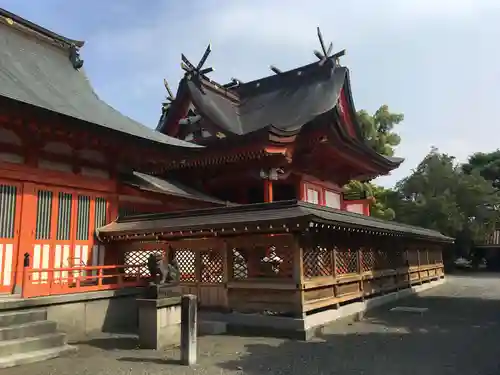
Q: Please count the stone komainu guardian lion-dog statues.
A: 1